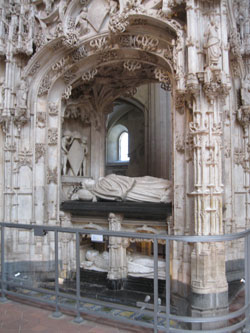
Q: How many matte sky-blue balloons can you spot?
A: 0